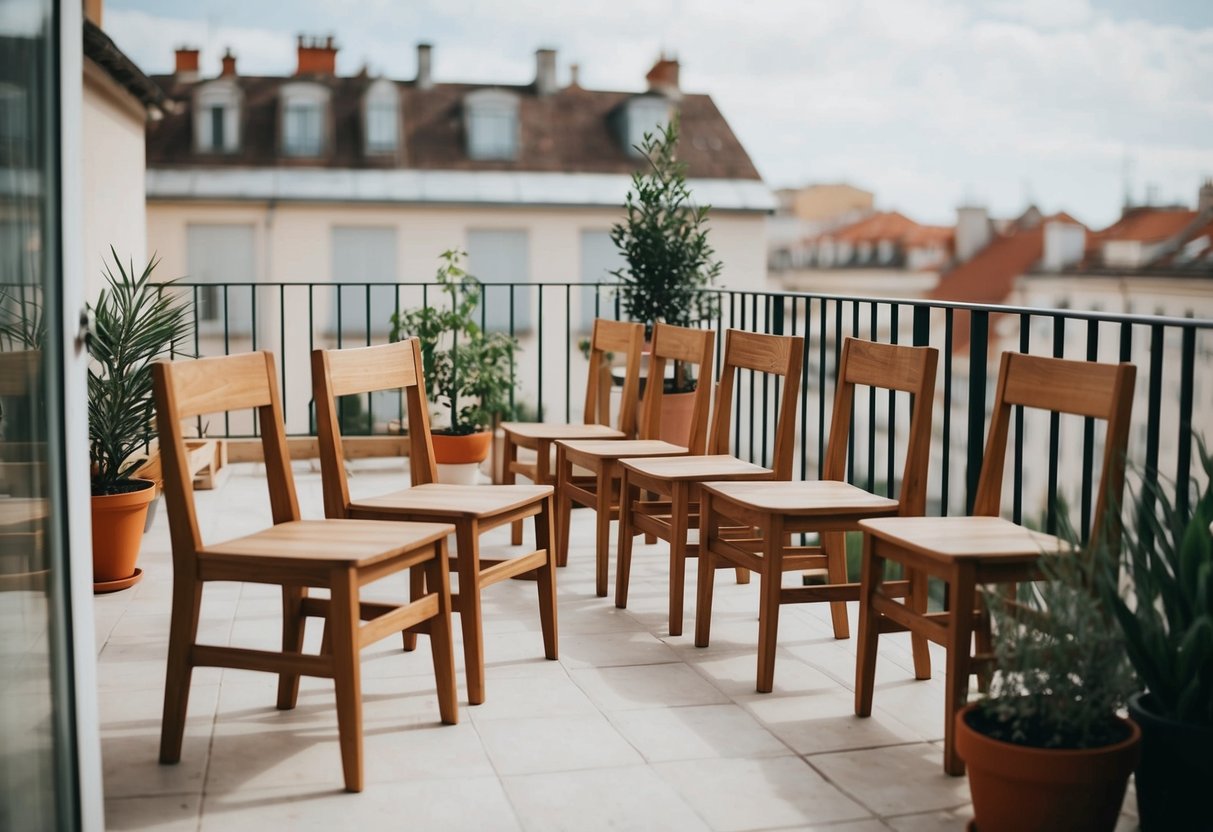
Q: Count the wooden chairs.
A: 7